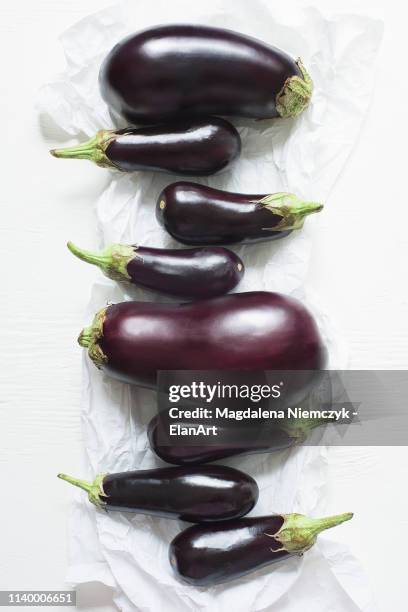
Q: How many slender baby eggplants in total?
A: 6